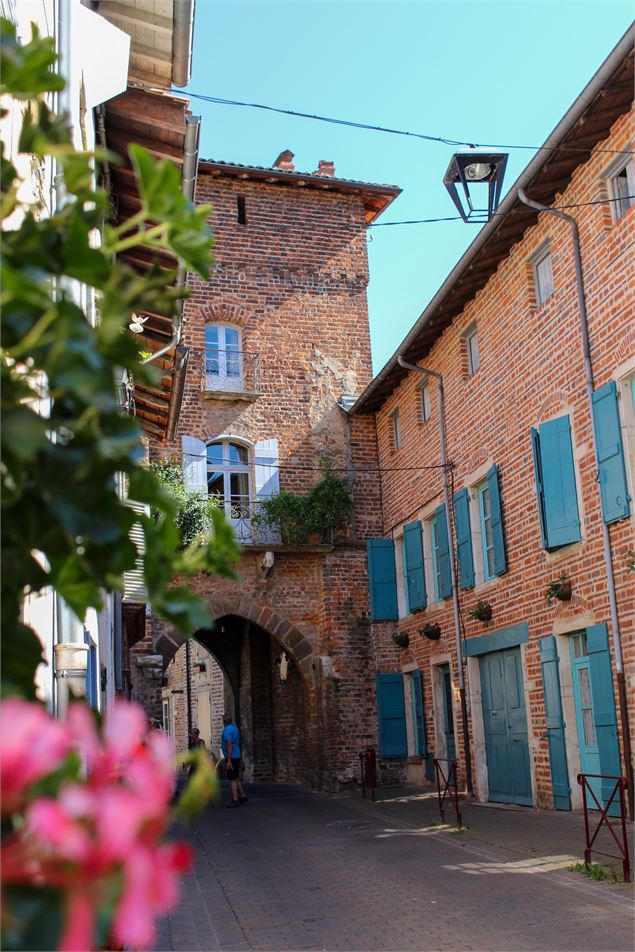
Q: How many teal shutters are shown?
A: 12